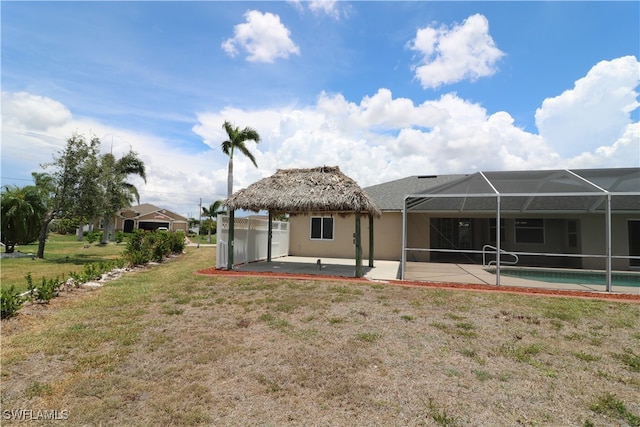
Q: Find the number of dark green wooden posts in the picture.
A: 4